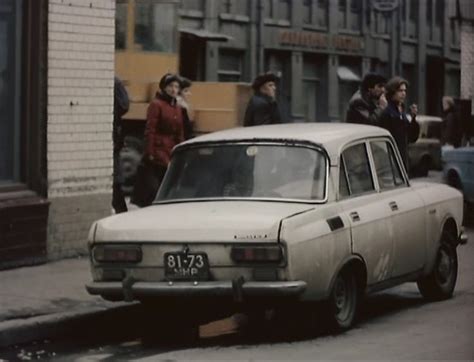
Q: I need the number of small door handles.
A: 2